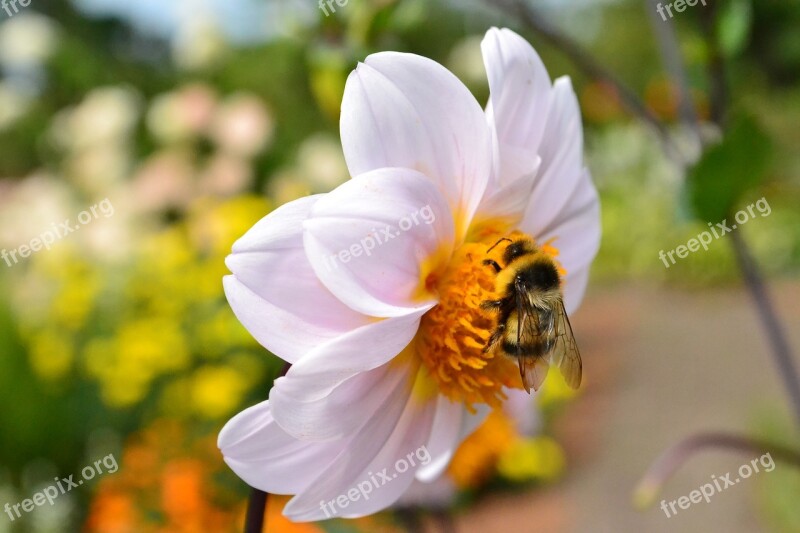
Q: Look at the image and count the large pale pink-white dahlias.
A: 1